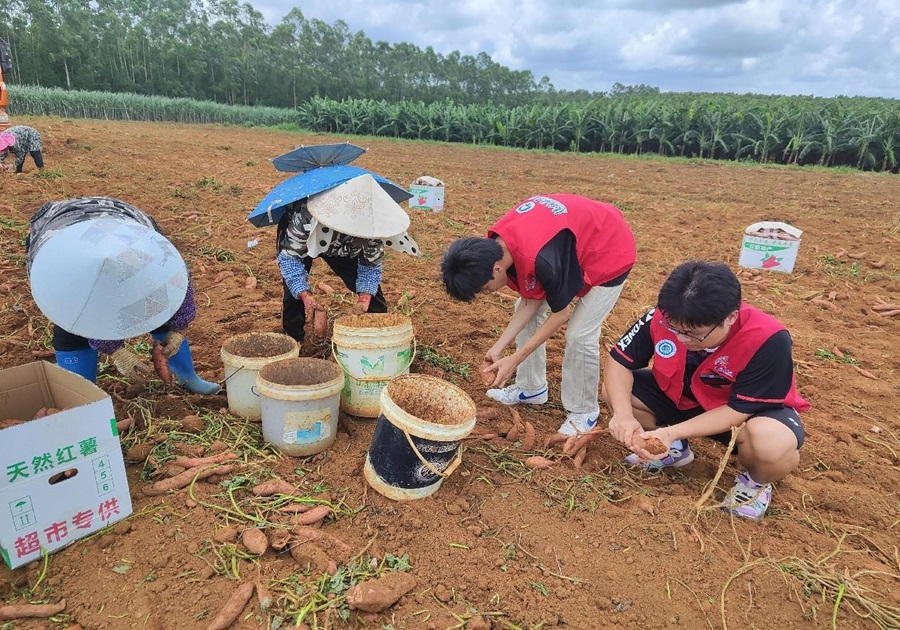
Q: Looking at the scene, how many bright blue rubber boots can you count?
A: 2